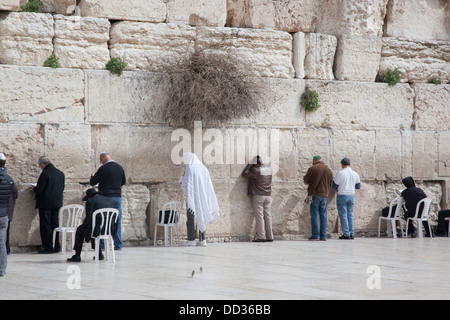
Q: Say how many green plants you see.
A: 6